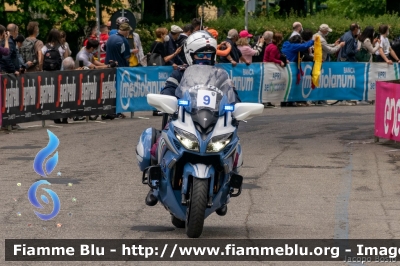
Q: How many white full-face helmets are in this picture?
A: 1